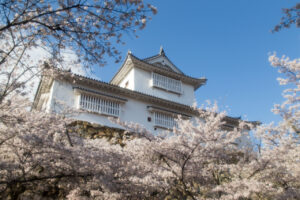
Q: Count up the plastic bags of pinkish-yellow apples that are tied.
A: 0